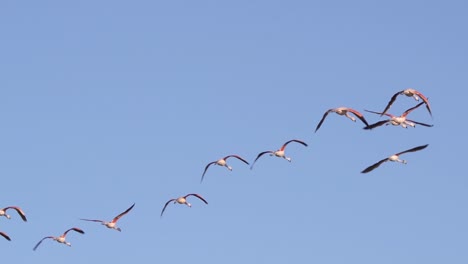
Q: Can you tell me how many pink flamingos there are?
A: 12